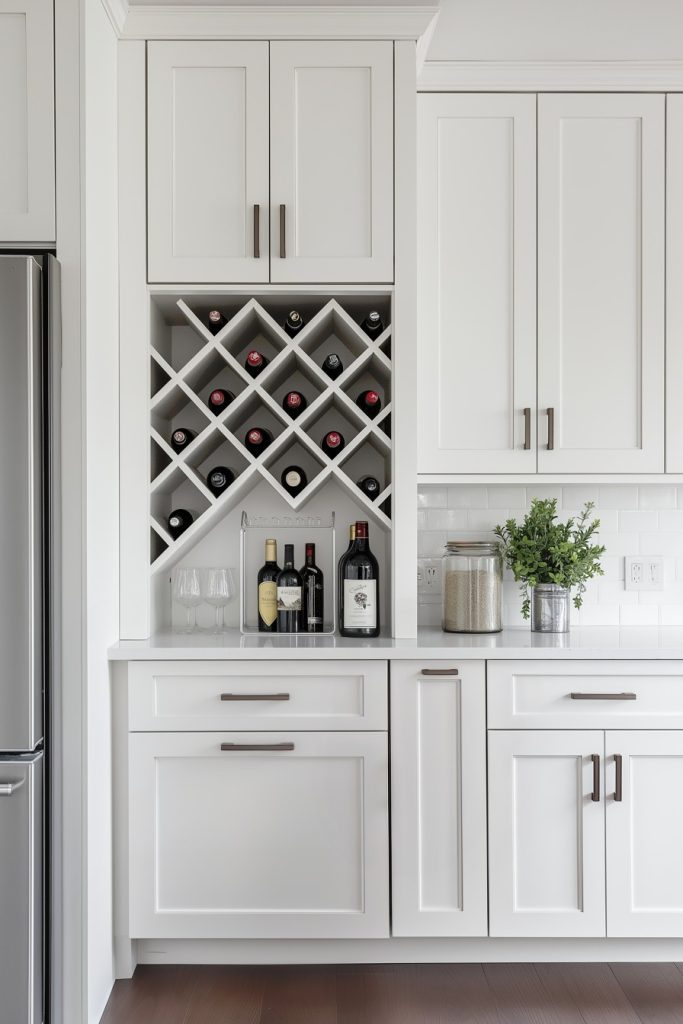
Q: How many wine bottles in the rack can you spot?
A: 15